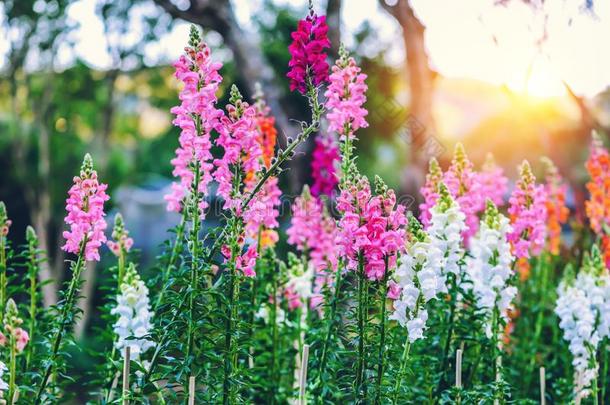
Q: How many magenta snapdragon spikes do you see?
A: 2